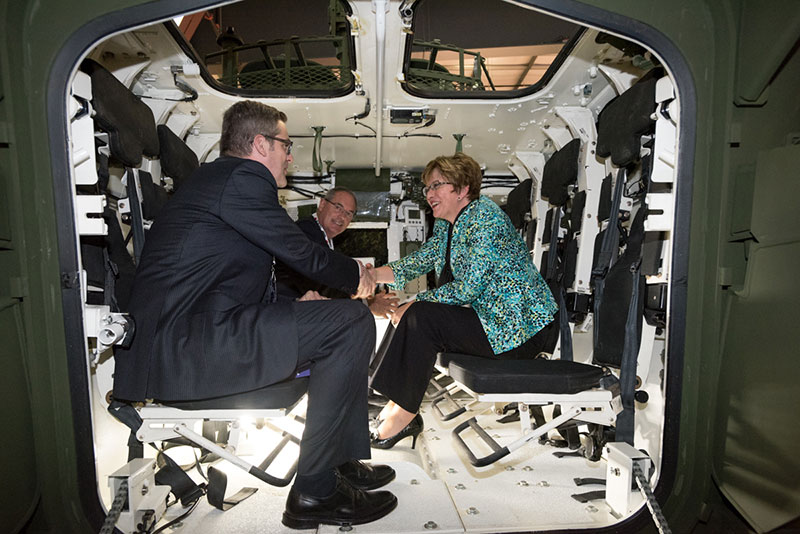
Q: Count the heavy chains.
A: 2